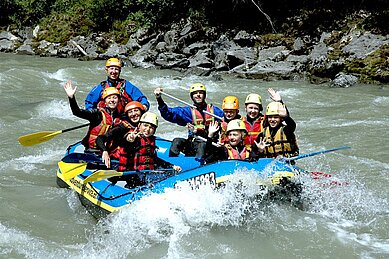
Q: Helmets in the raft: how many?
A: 9